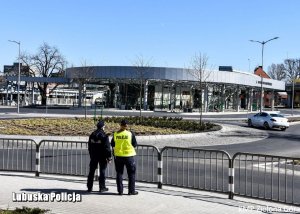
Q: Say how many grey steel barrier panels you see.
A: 5